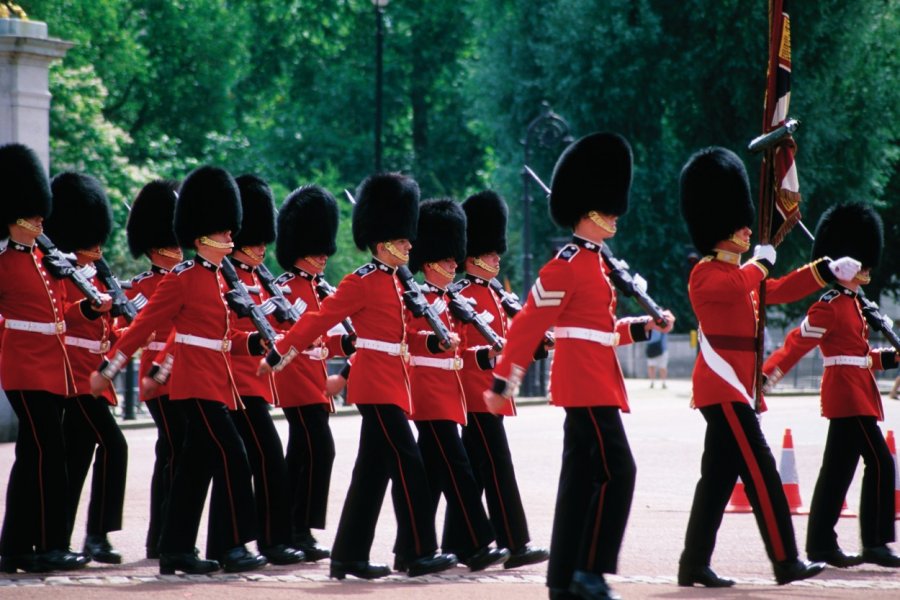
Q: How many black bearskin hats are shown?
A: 12